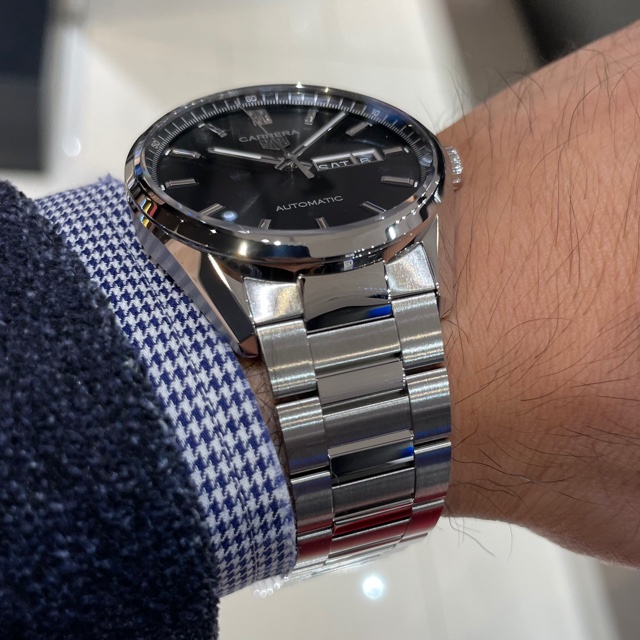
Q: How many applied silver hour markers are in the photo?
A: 12